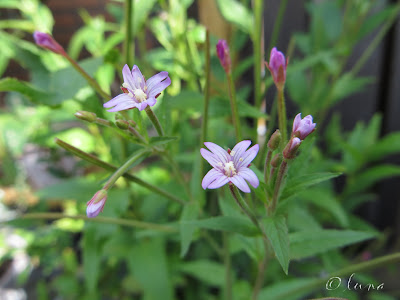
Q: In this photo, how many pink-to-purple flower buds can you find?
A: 6